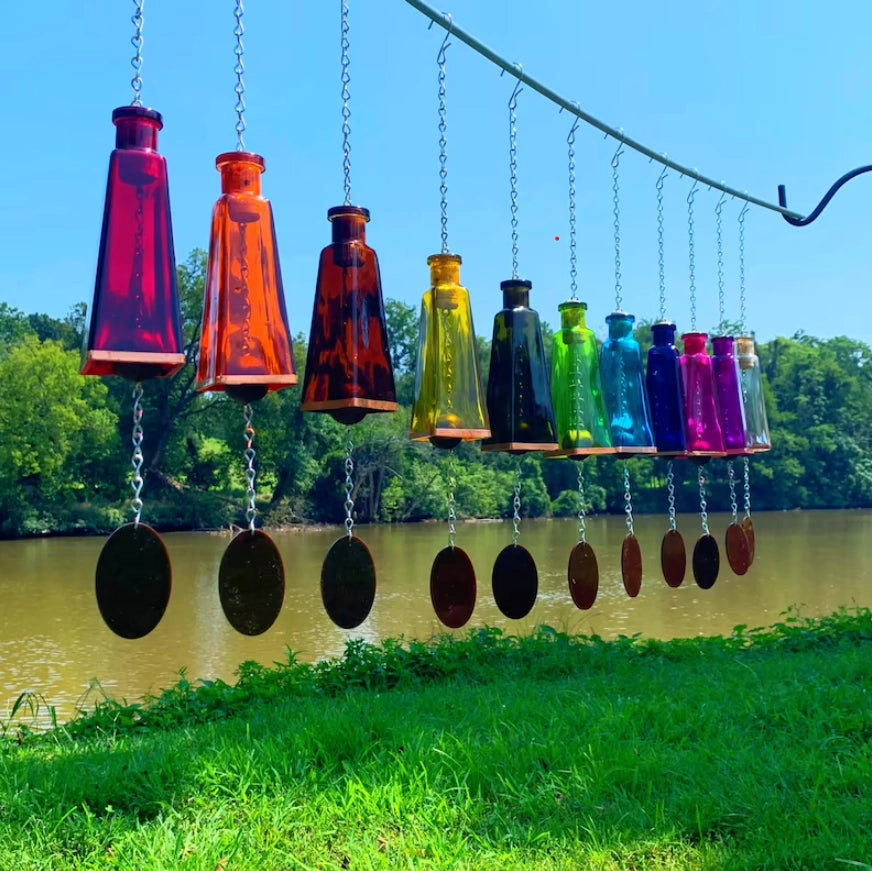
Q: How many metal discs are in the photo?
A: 11